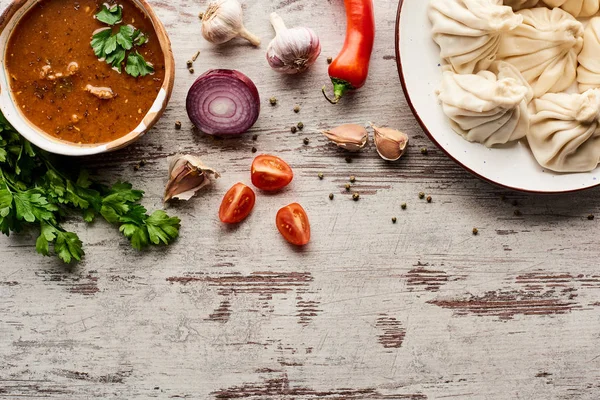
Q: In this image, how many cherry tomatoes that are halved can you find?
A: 3